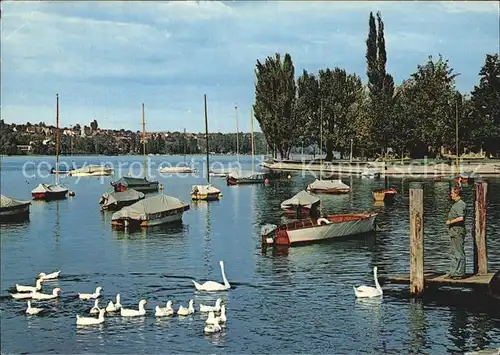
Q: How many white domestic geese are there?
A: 15